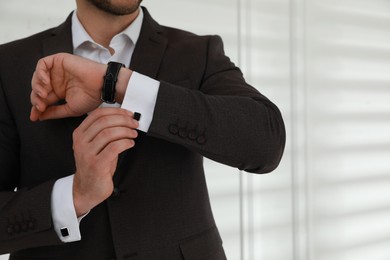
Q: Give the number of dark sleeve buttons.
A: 8